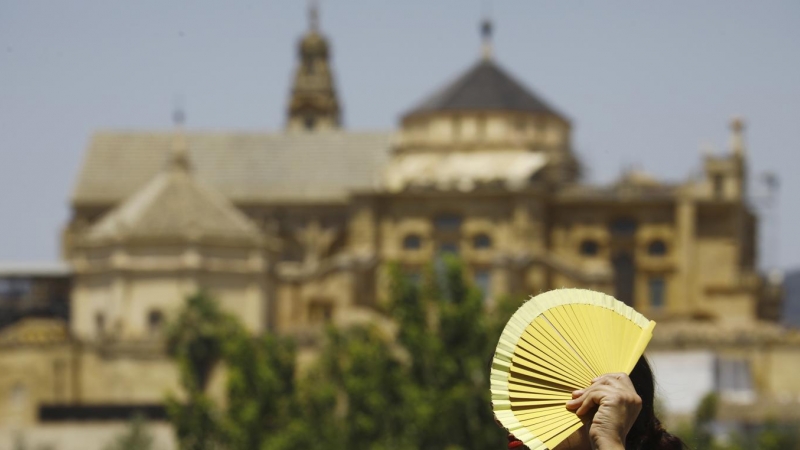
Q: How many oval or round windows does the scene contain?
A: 4